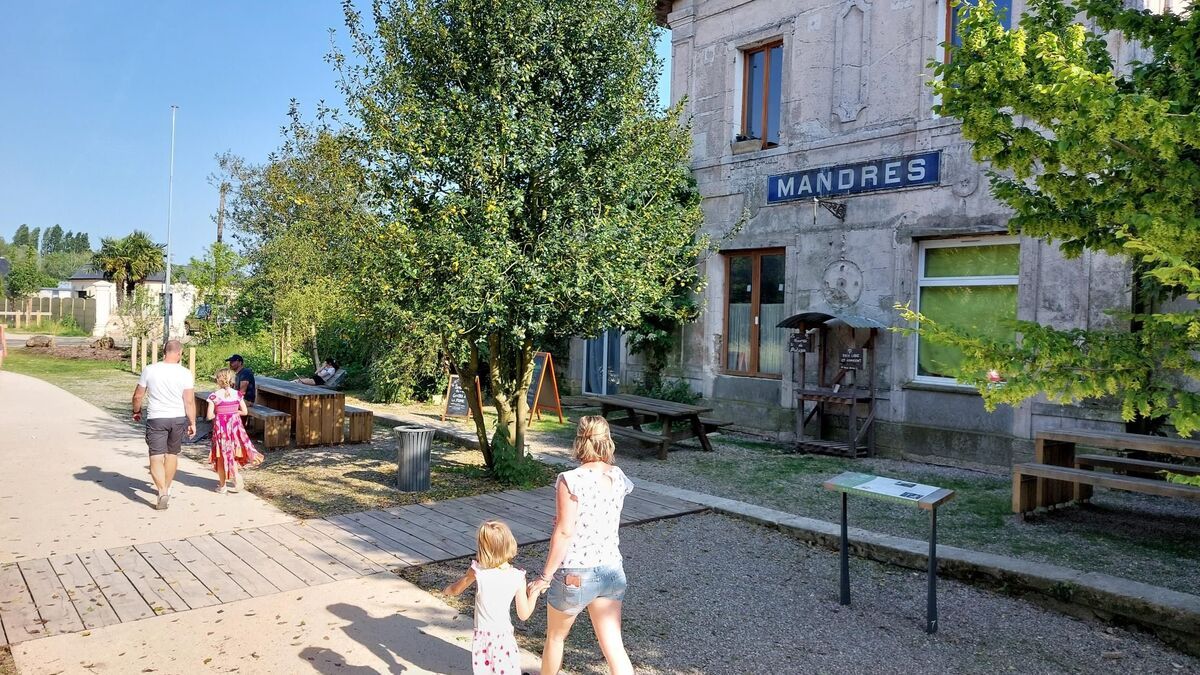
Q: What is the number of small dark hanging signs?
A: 2